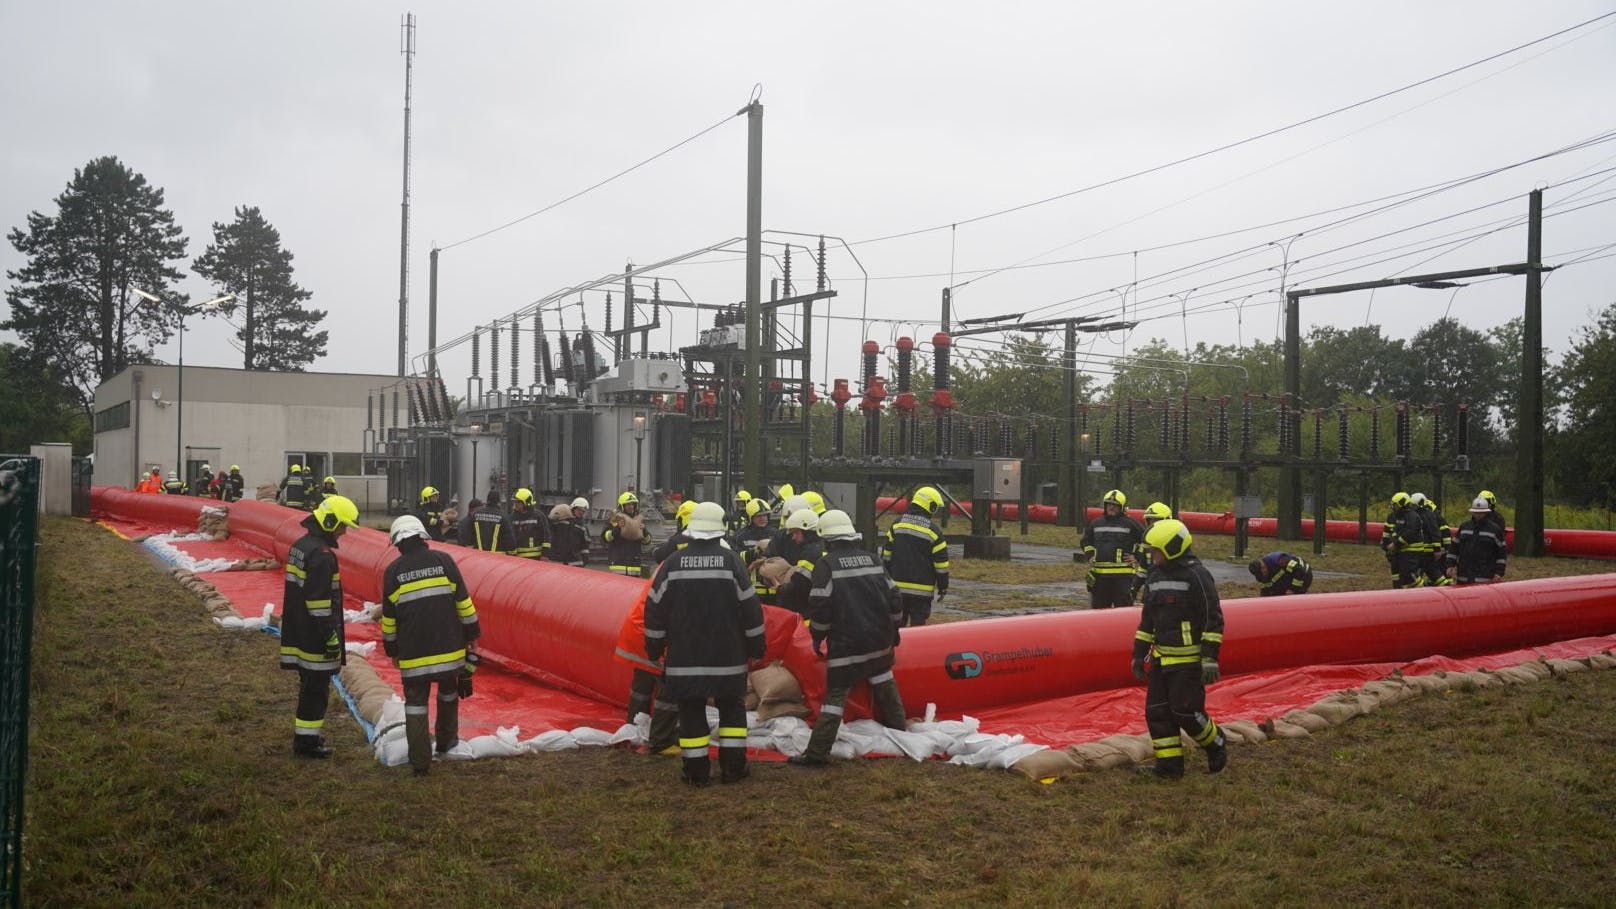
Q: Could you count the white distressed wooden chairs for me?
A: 0